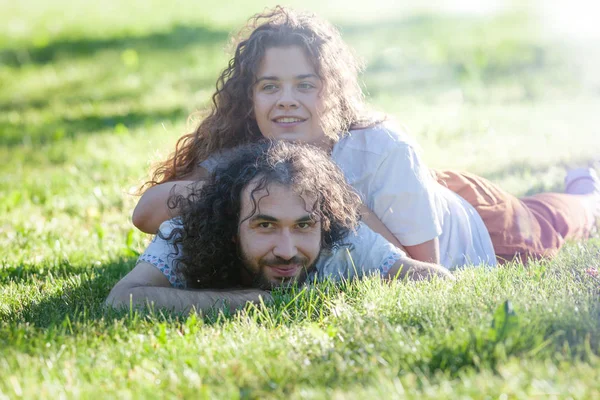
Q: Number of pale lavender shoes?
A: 1